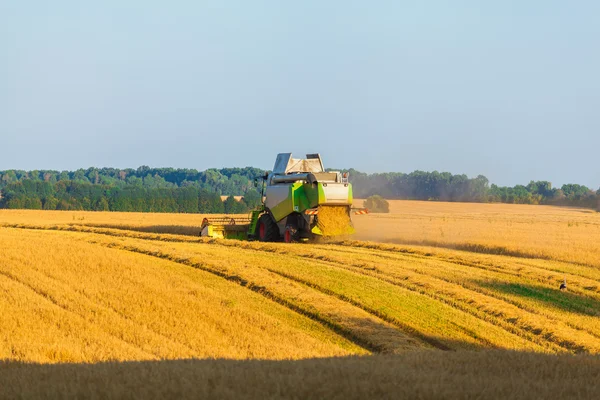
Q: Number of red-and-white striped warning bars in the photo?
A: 2